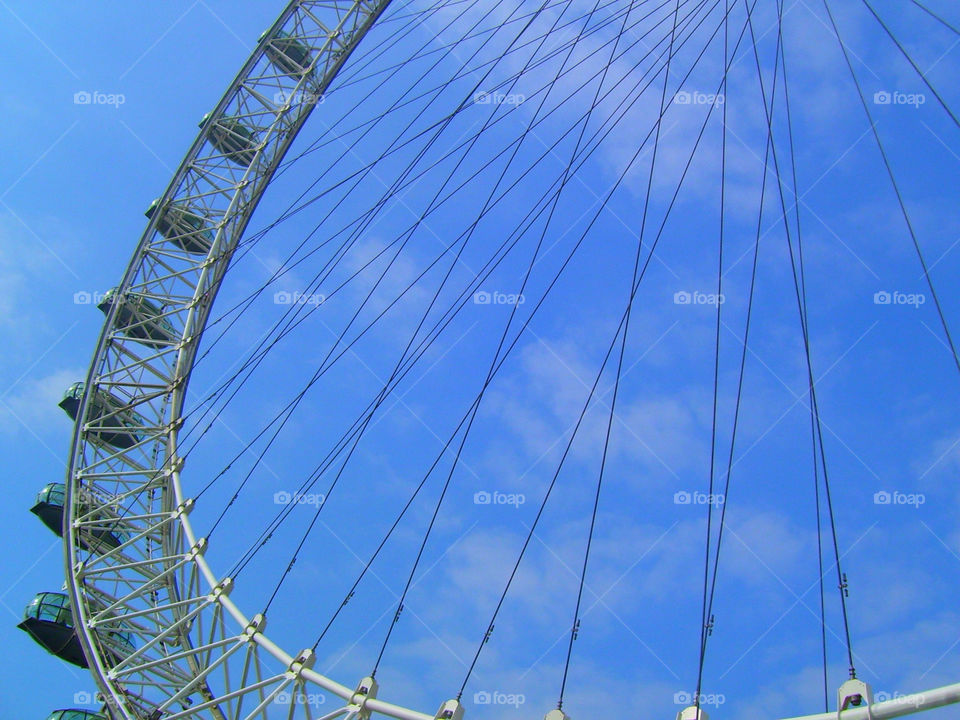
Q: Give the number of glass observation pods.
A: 8